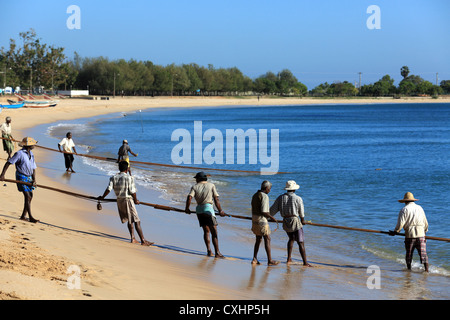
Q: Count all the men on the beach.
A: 9